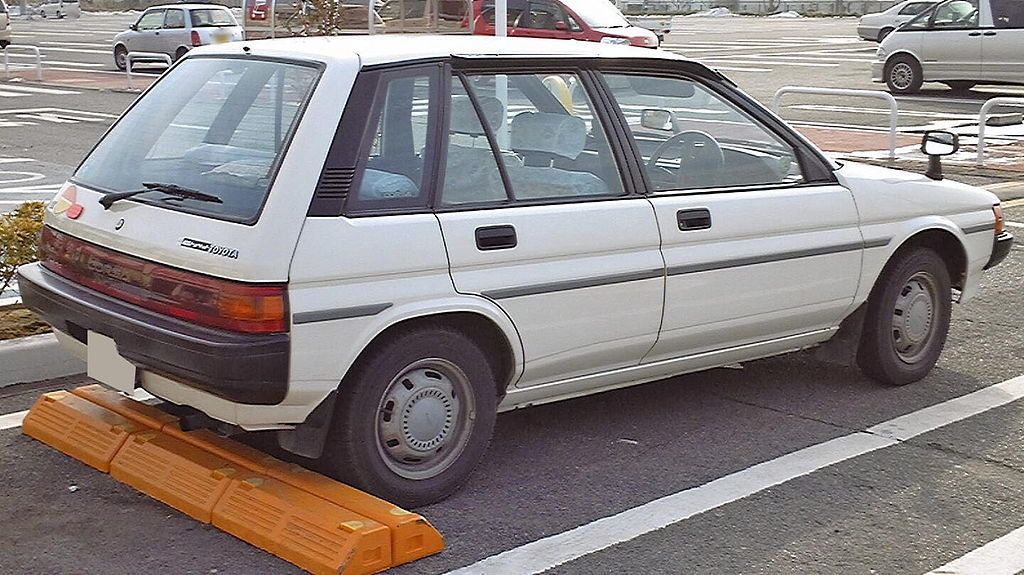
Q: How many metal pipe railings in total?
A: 4